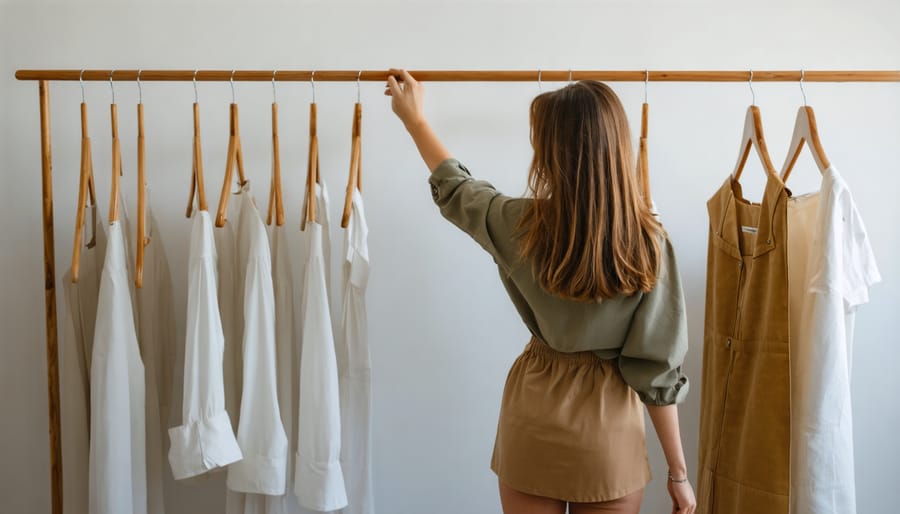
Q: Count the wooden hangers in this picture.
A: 11